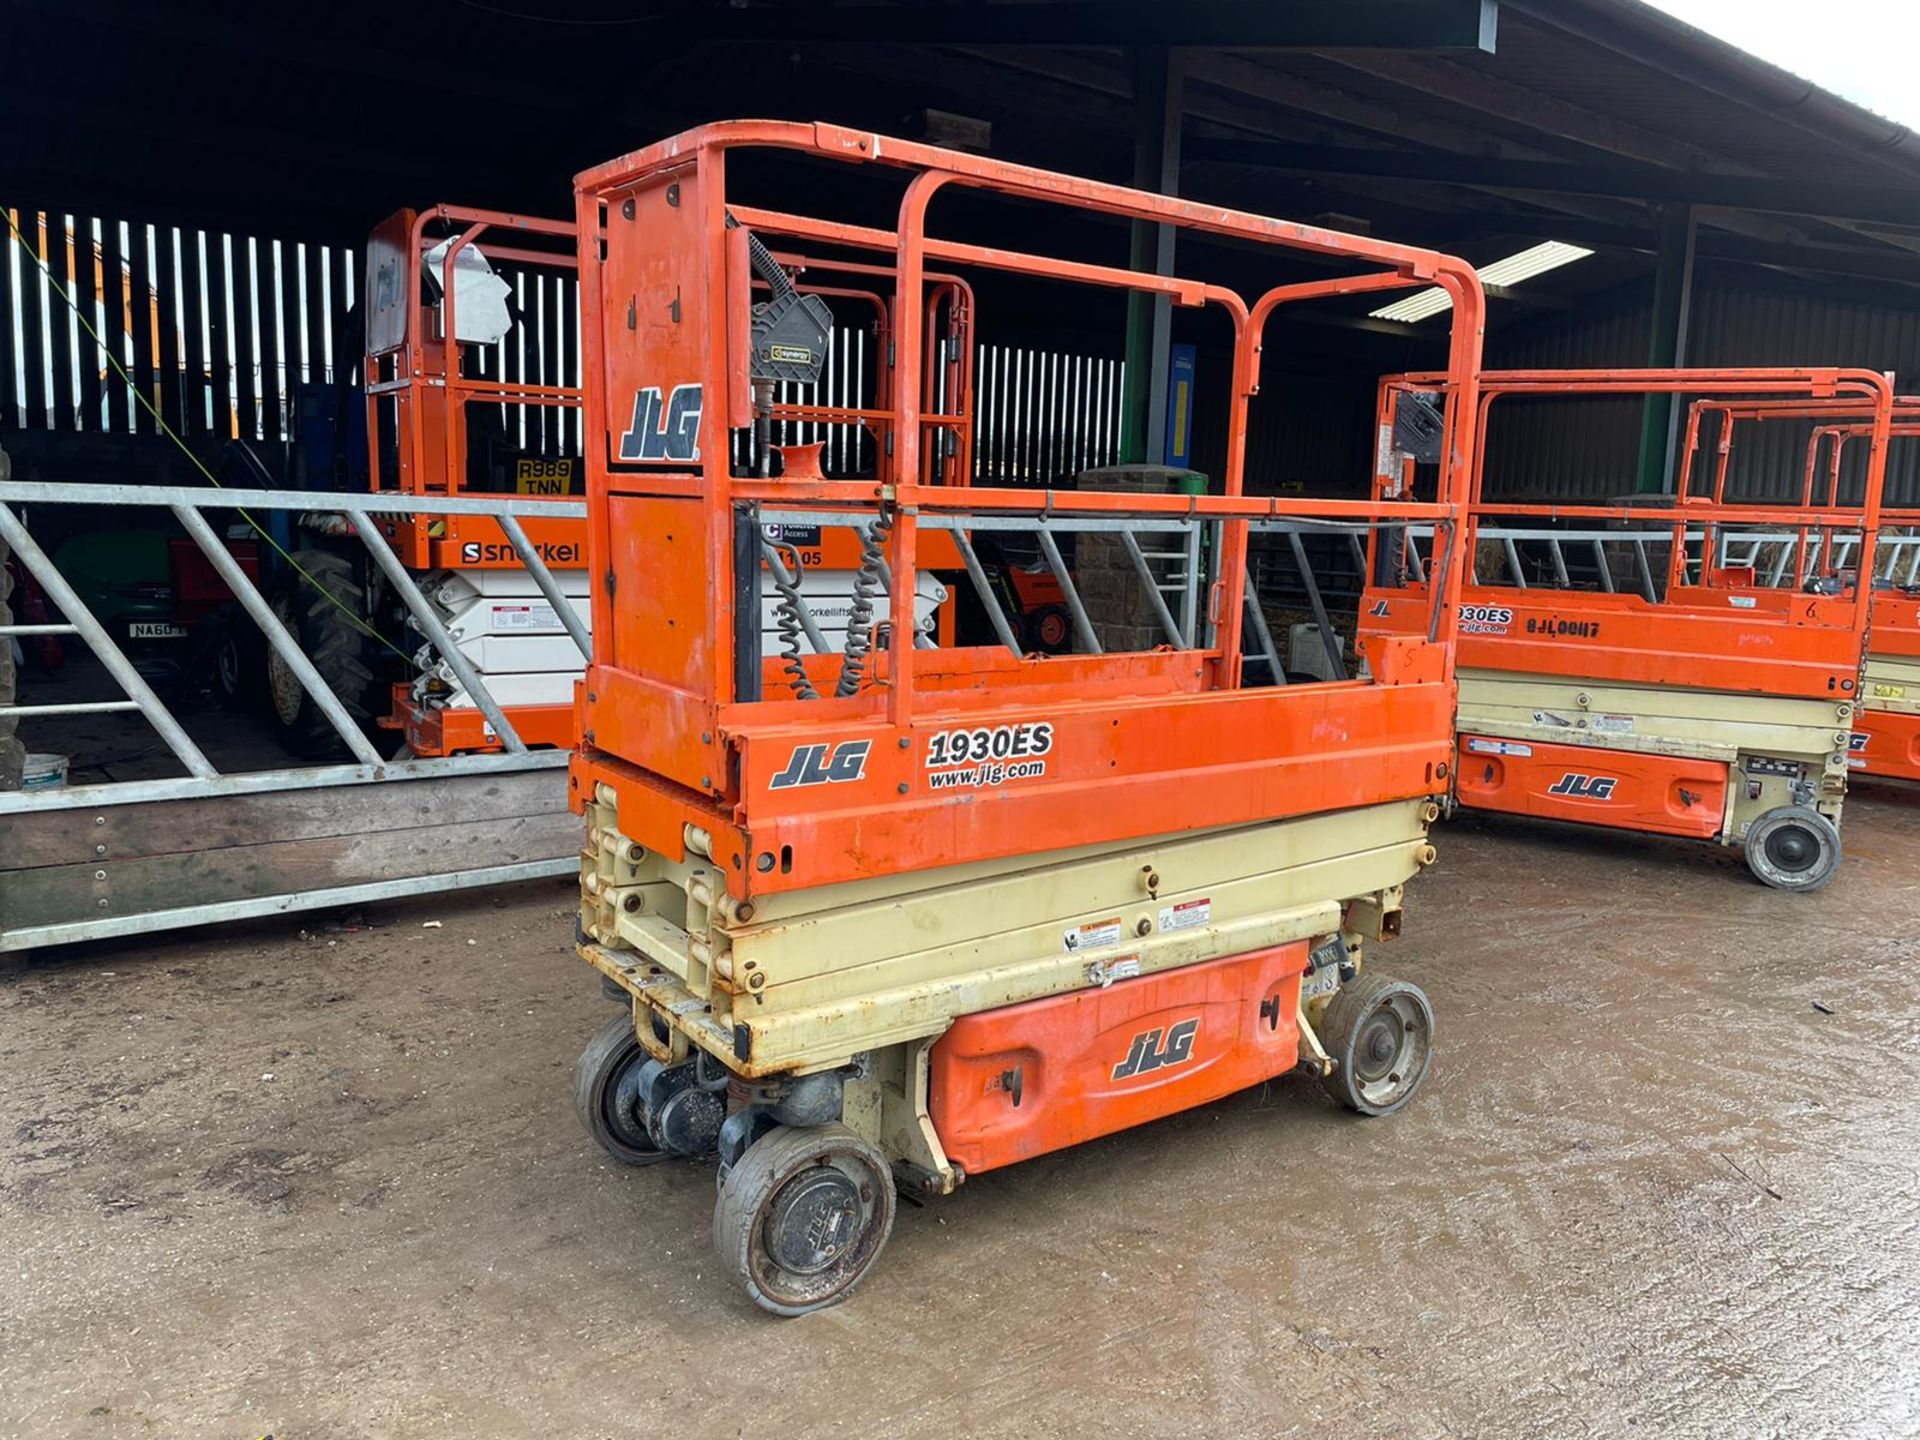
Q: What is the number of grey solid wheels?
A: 4